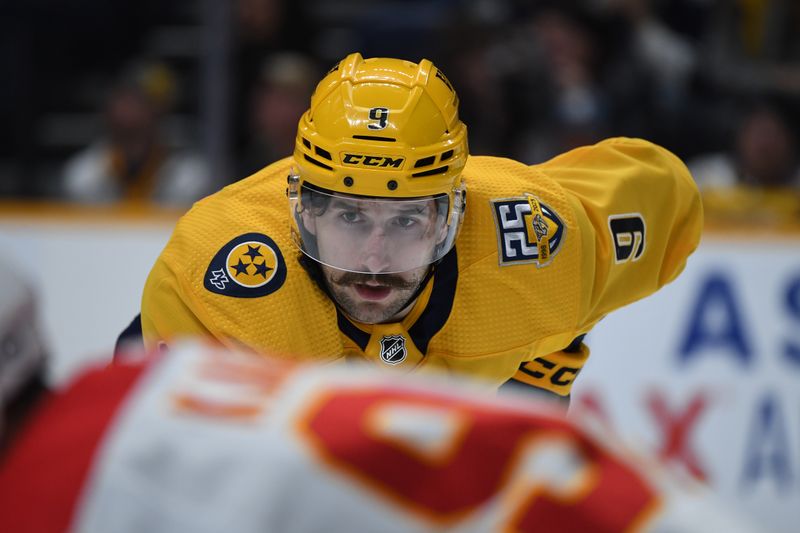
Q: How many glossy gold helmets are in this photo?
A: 1